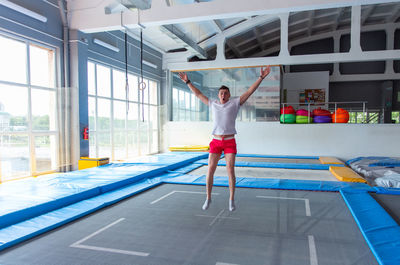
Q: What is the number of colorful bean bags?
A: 7